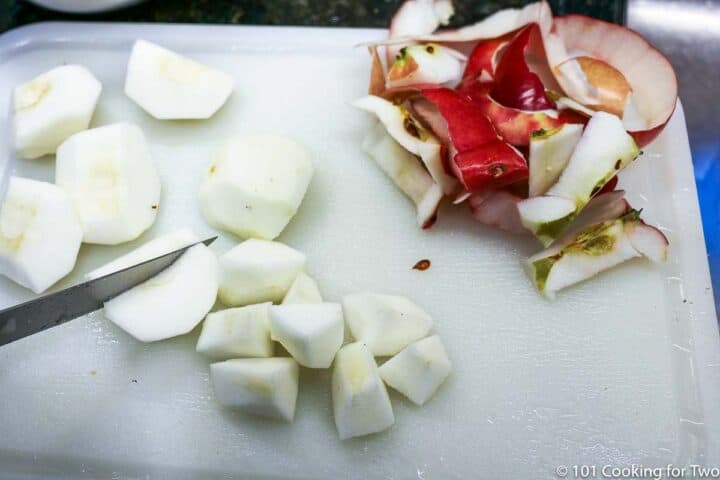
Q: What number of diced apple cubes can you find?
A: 8